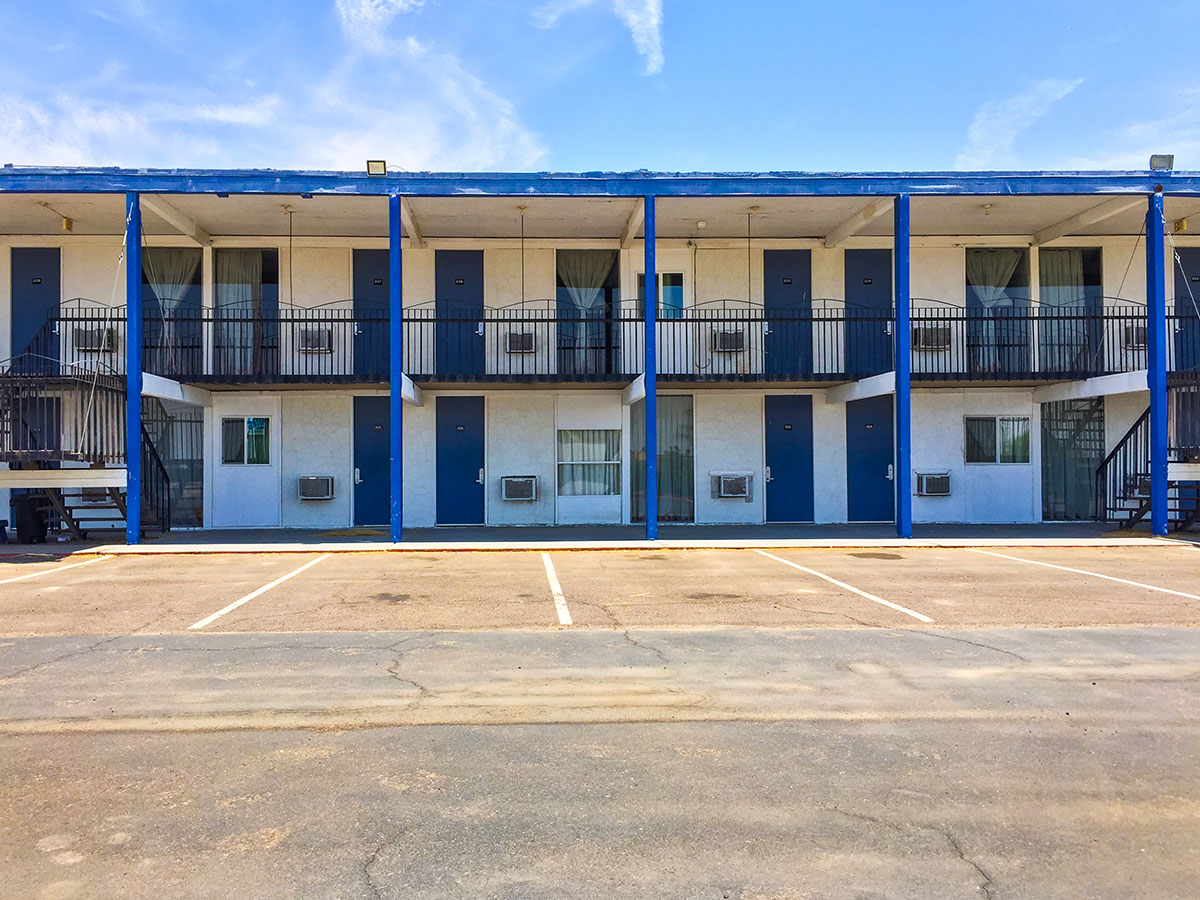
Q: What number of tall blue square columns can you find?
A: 5